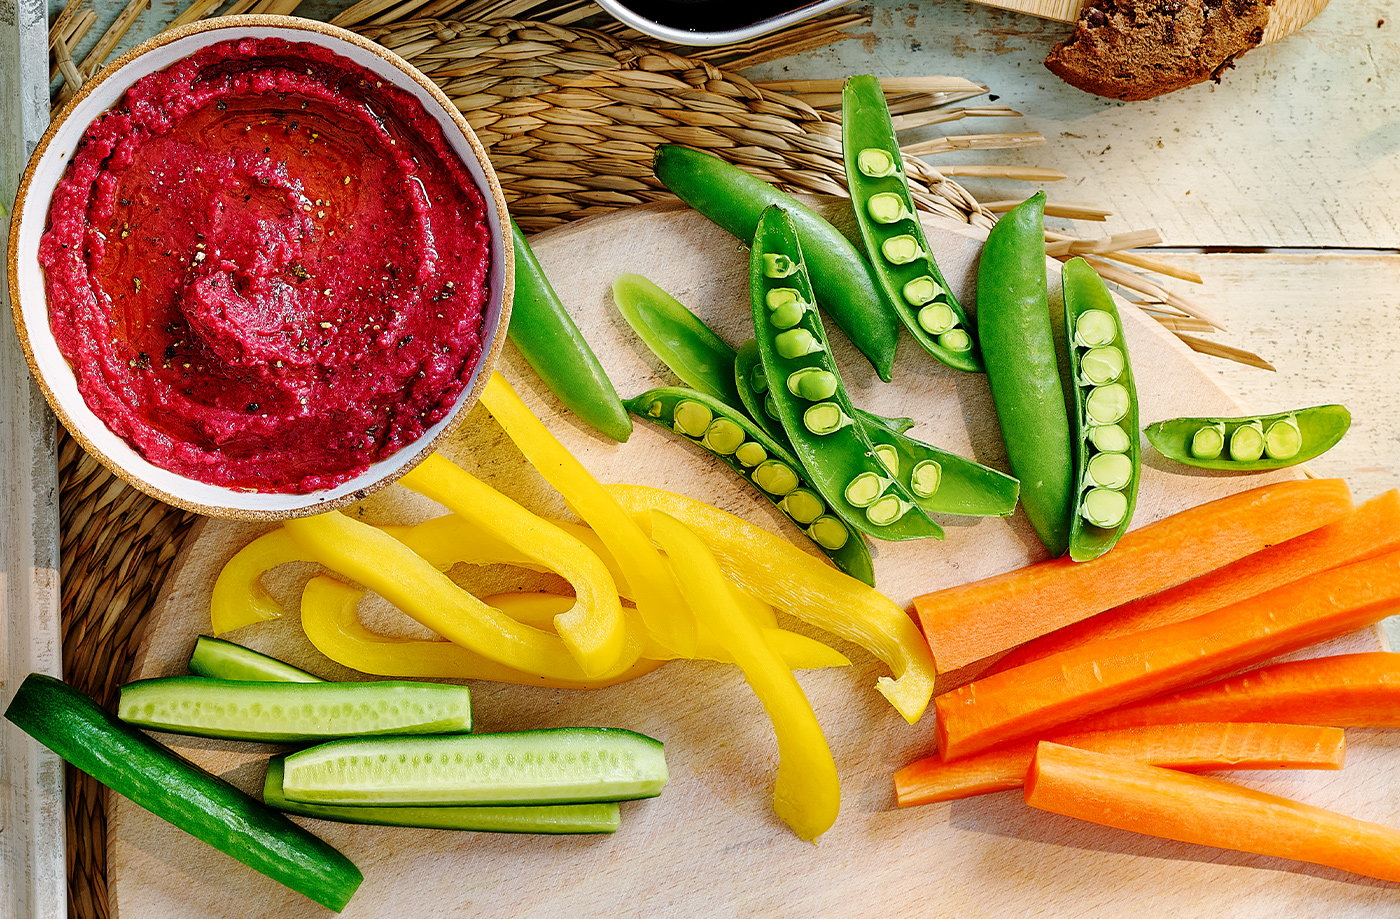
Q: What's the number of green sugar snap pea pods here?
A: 10